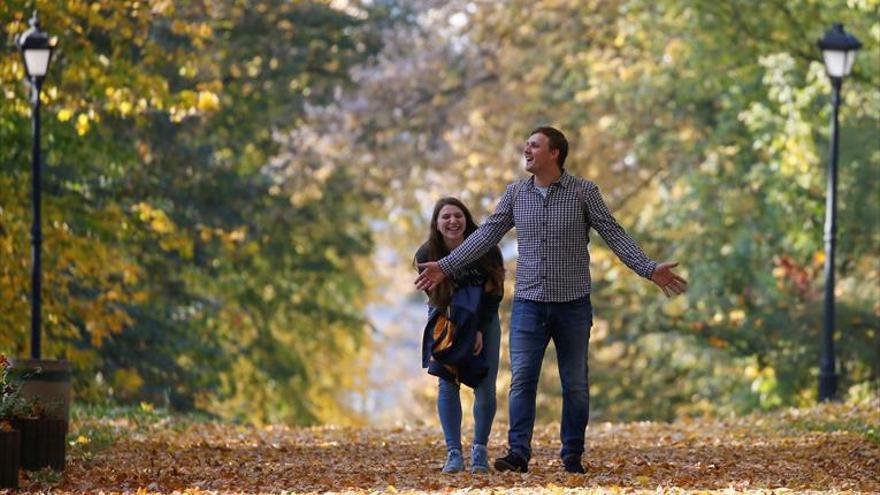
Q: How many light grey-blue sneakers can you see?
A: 2